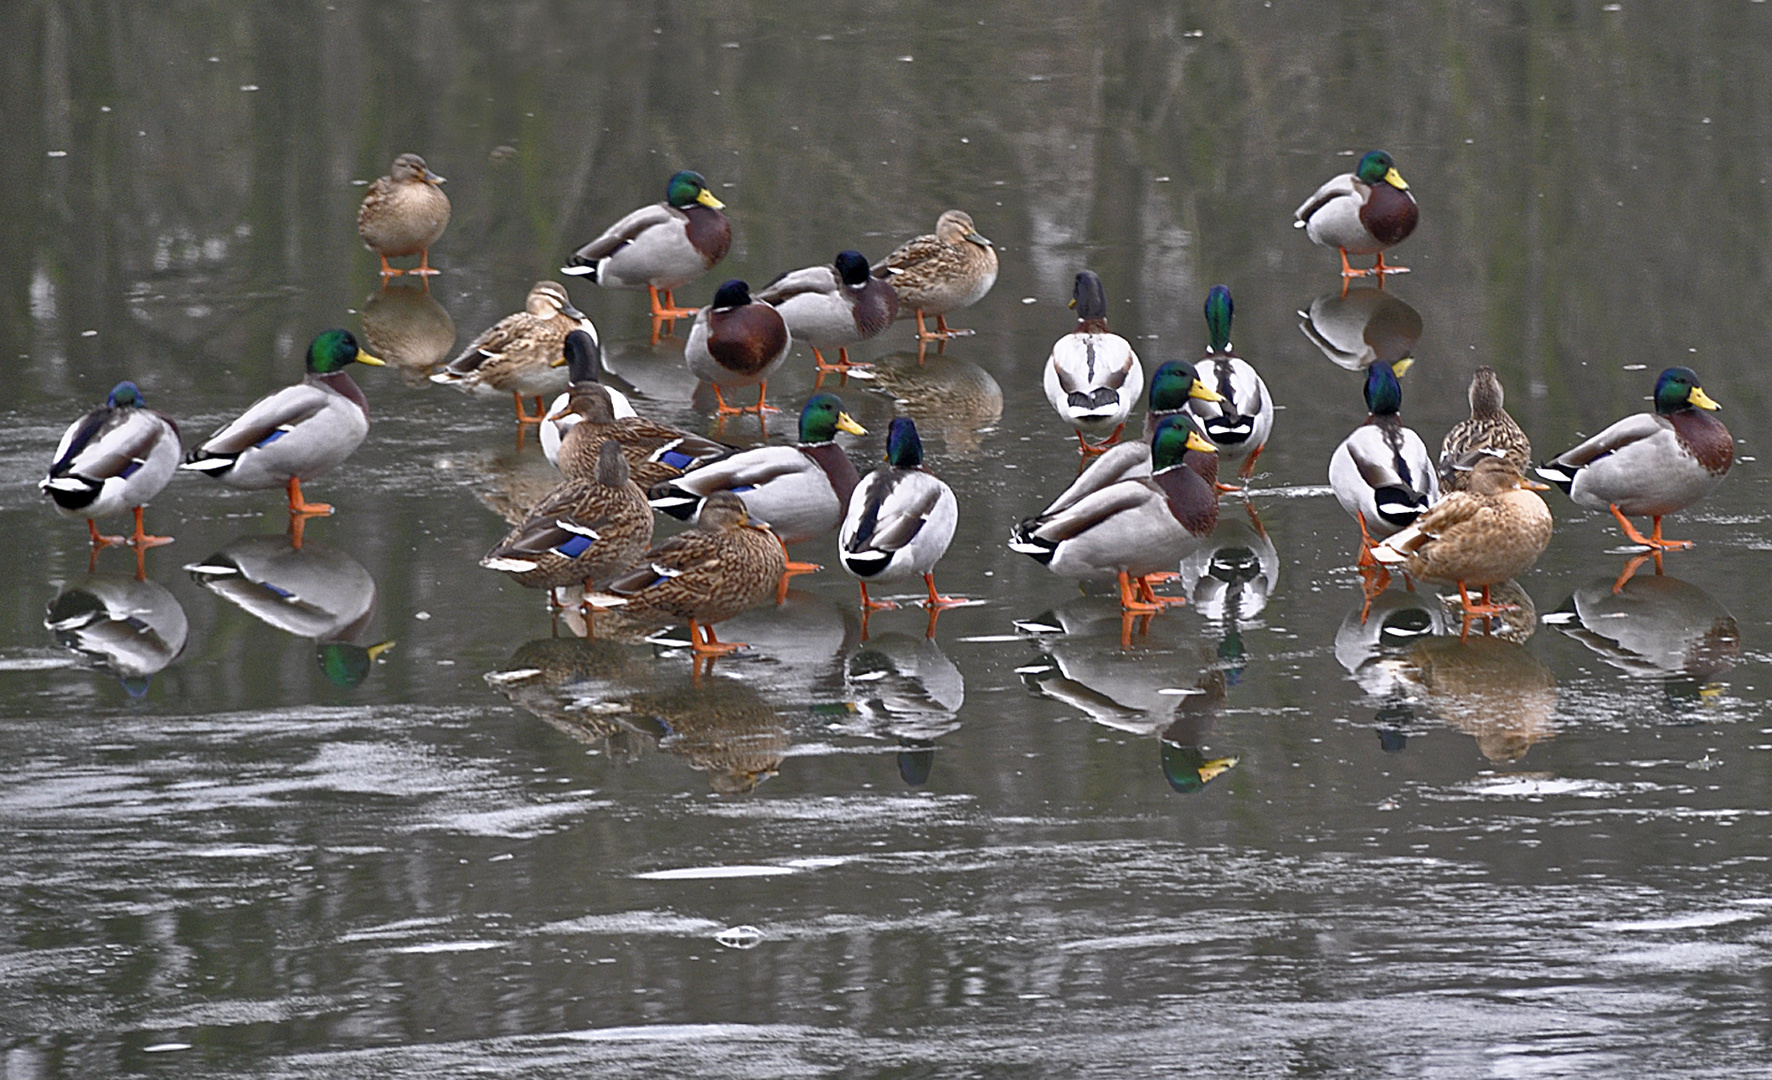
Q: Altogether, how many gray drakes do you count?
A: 15